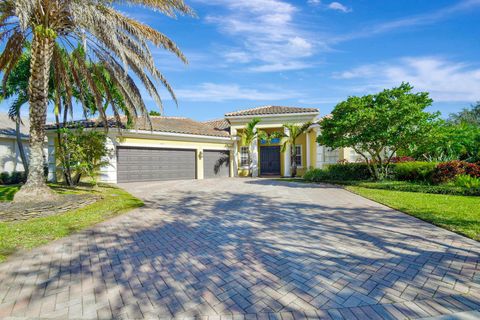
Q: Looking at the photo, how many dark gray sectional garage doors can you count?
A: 2